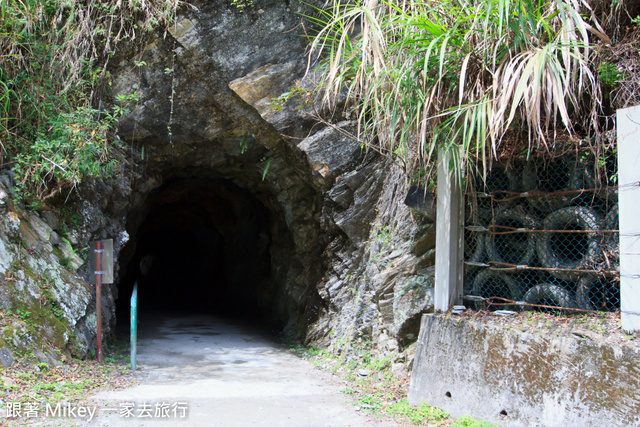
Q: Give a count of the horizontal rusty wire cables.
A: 4